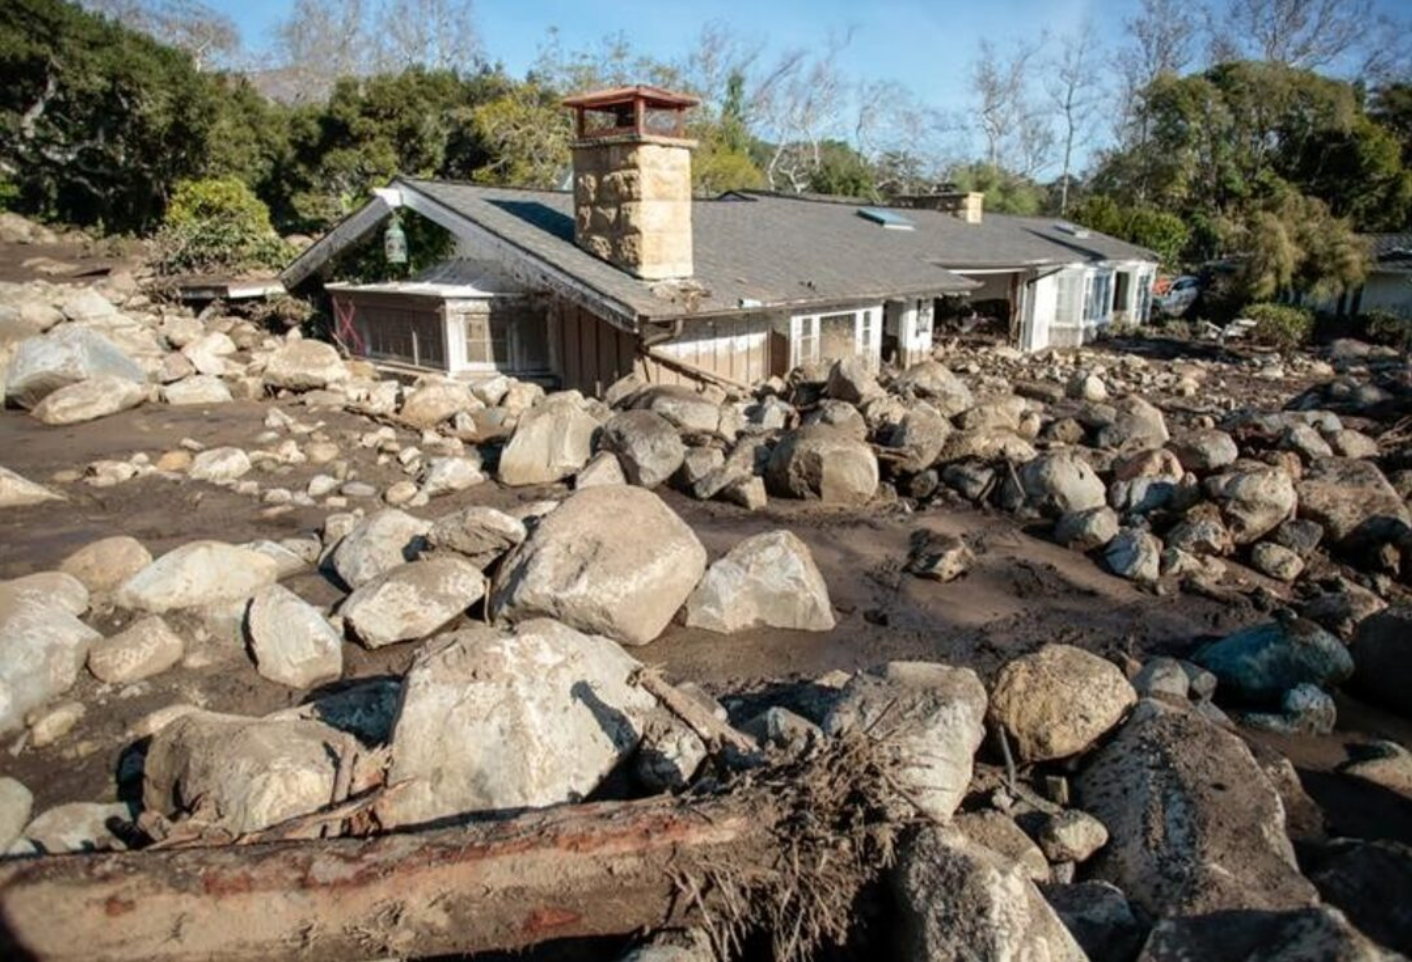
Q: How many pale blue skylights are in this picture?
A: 1